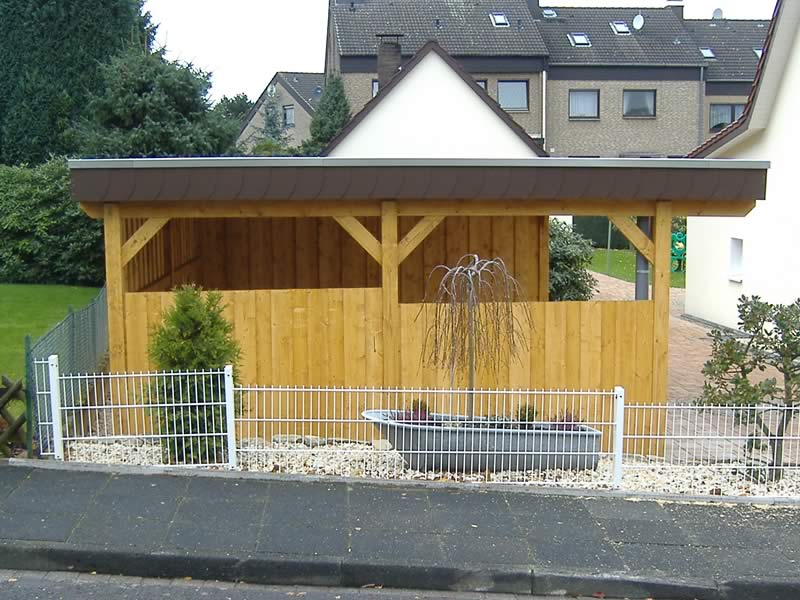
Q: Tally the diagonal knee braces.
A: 4